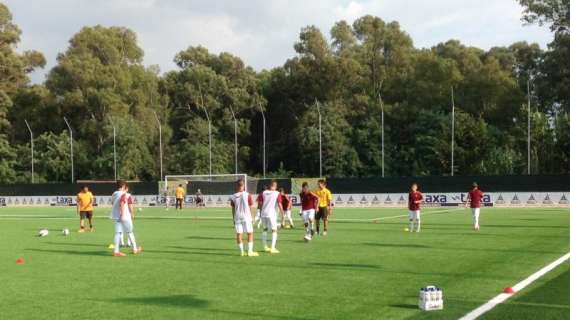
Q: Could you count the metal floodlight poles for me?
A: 11